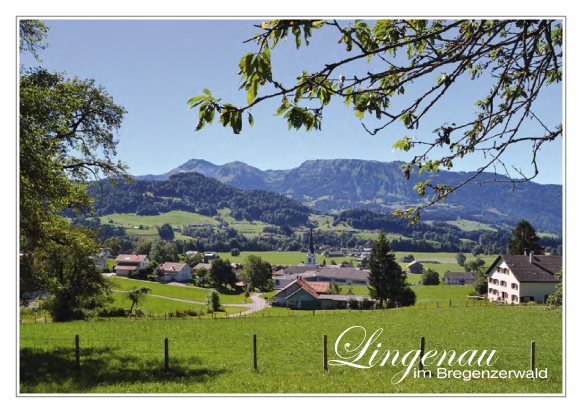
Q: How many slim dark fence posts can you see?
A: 6